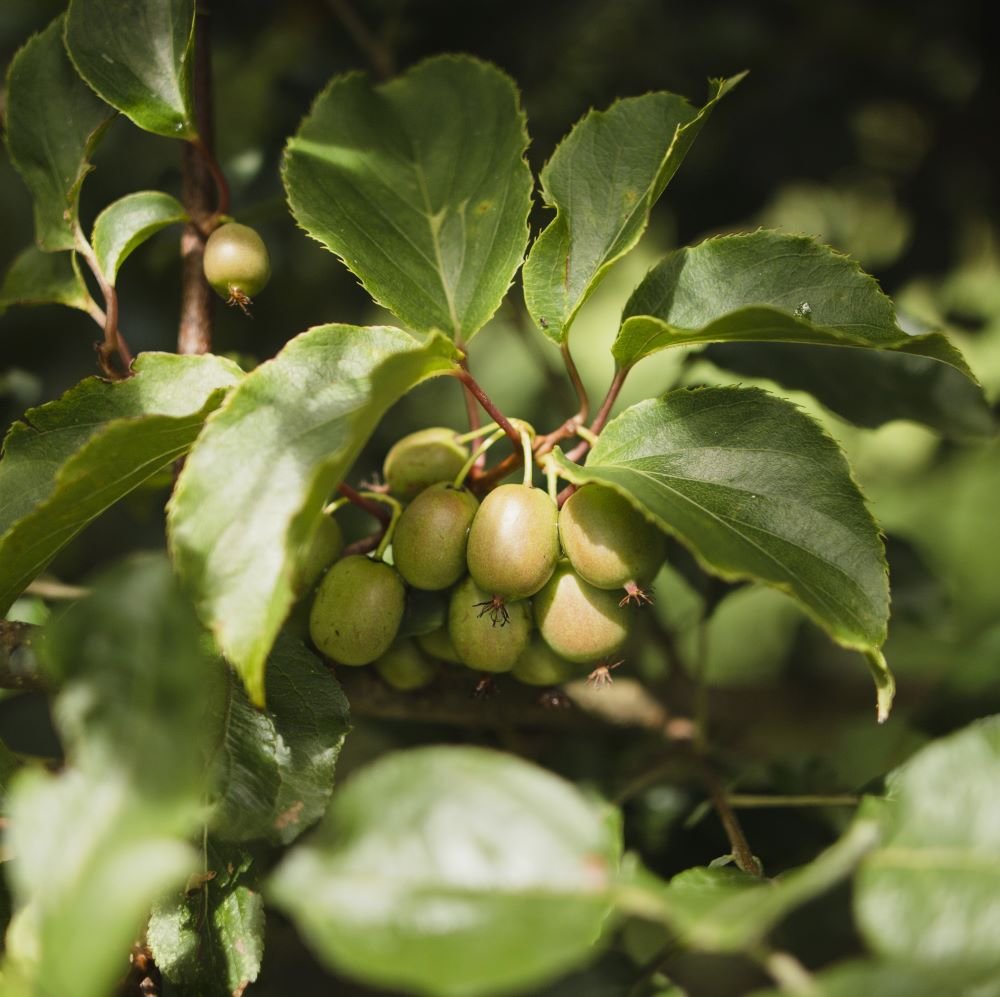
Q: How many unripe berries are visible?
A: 12